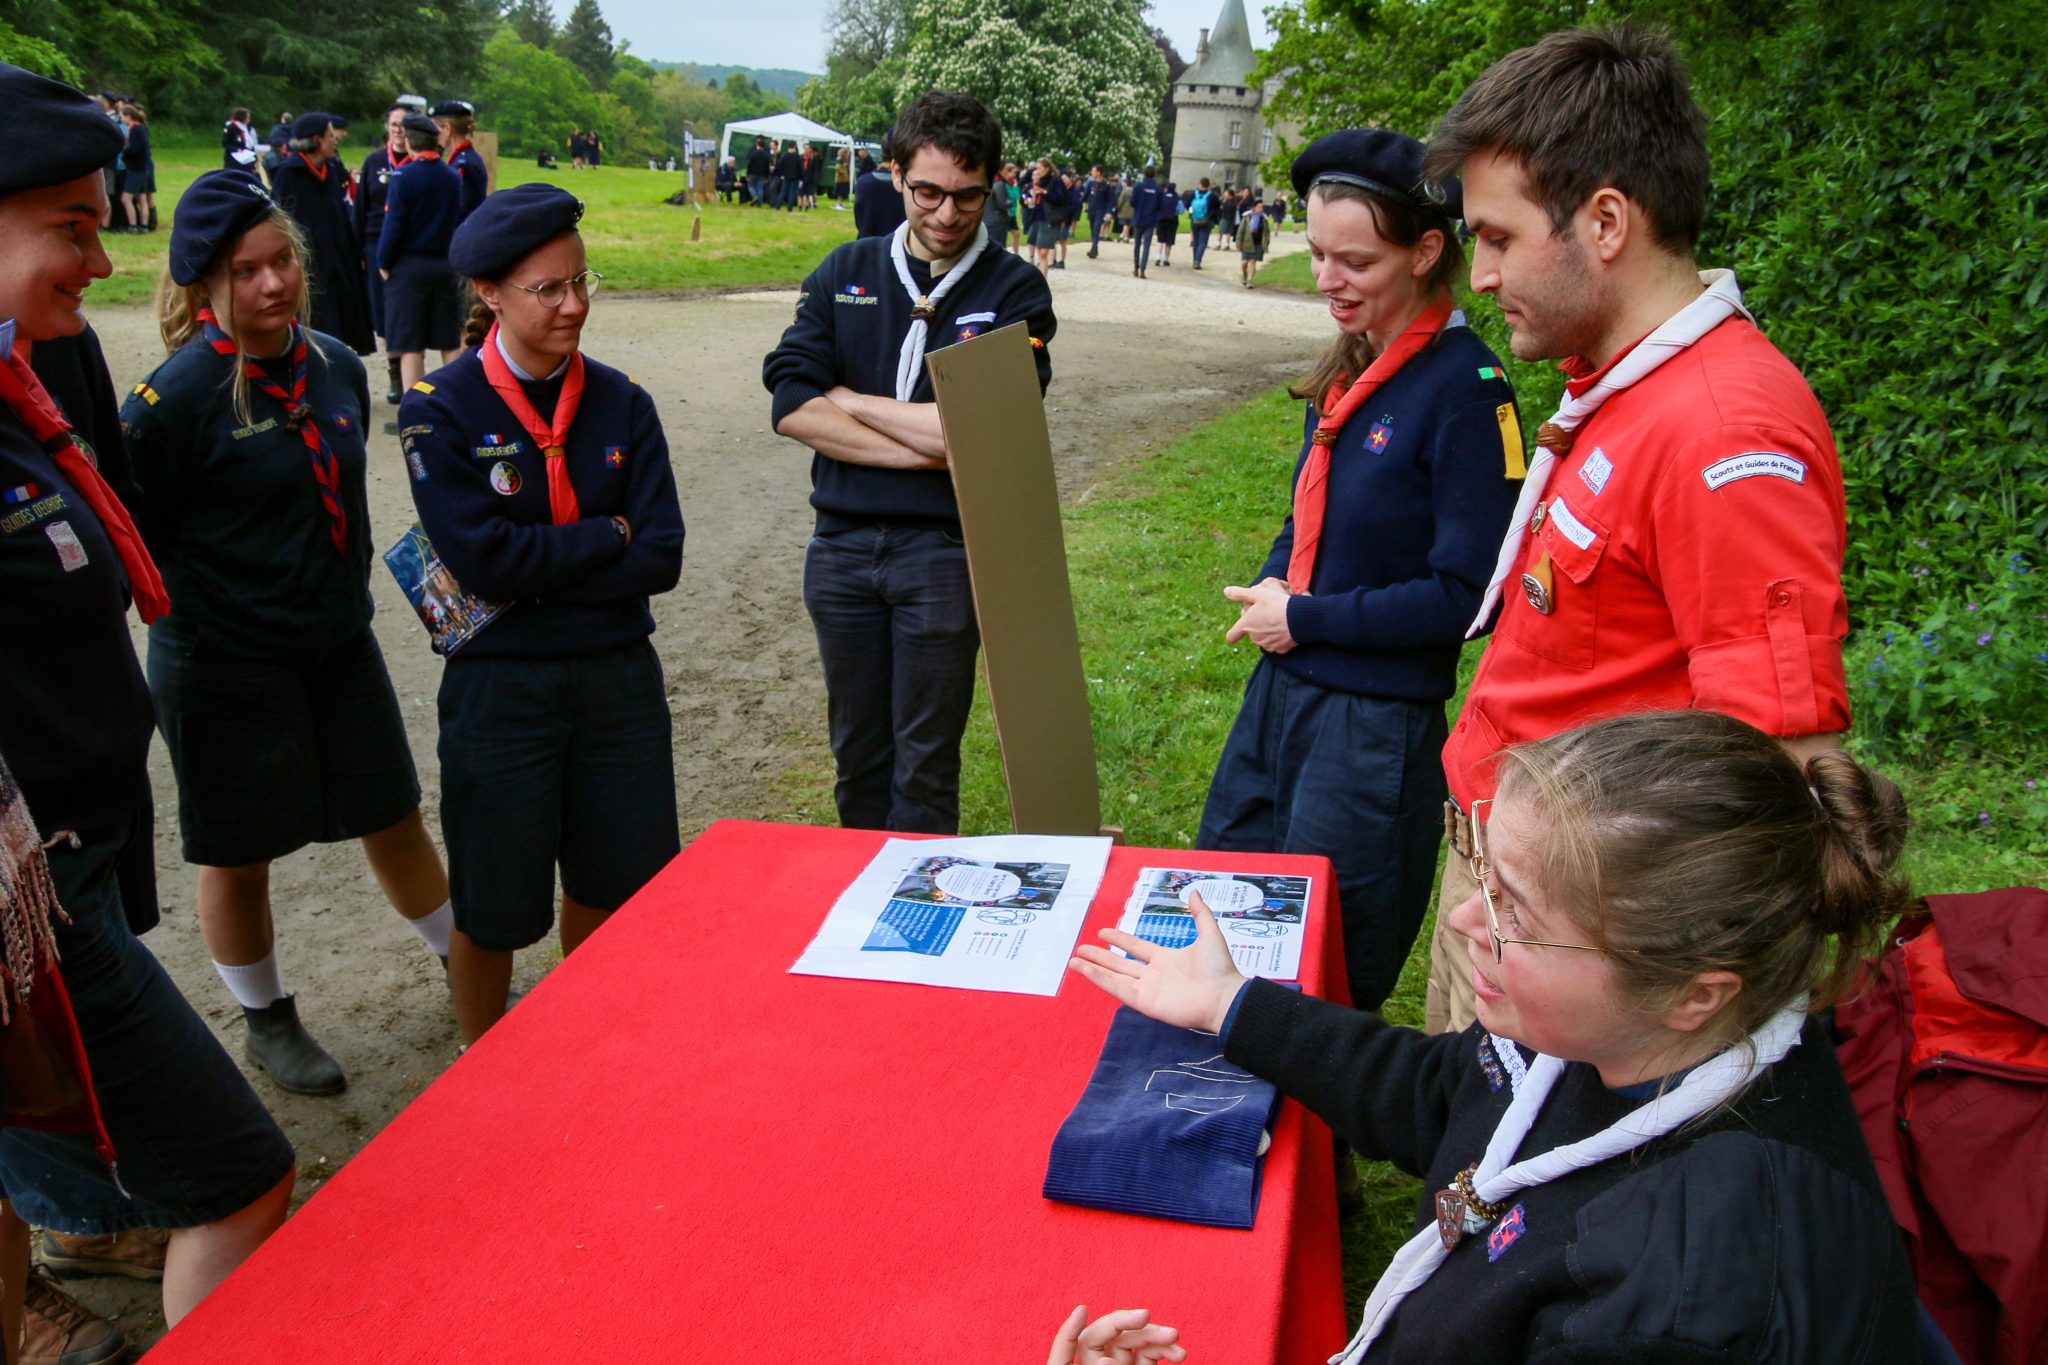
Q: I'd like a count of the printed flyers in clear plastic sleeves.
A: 2